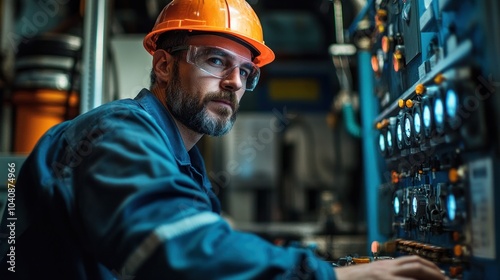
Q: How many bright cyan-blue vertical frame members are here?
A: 1